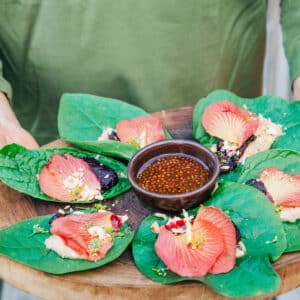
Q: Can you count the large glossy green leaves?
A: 6